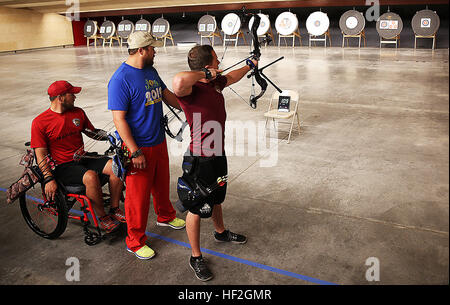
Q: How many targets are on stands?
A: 13